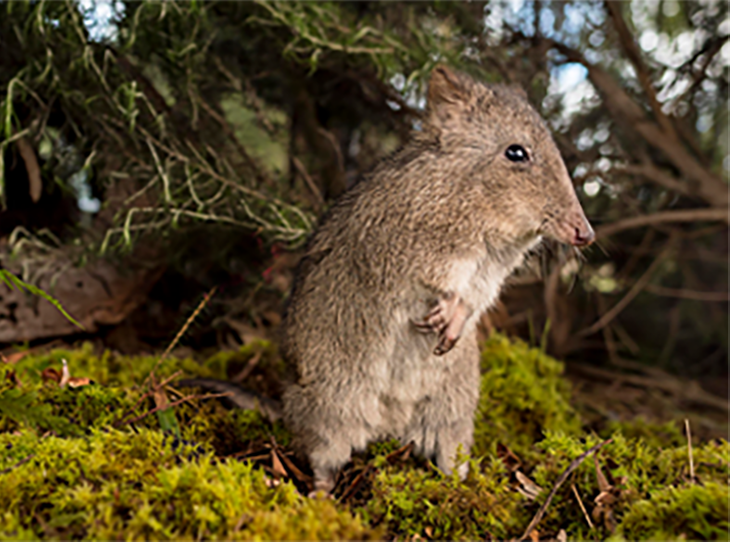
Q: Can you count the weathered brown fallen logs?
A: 1